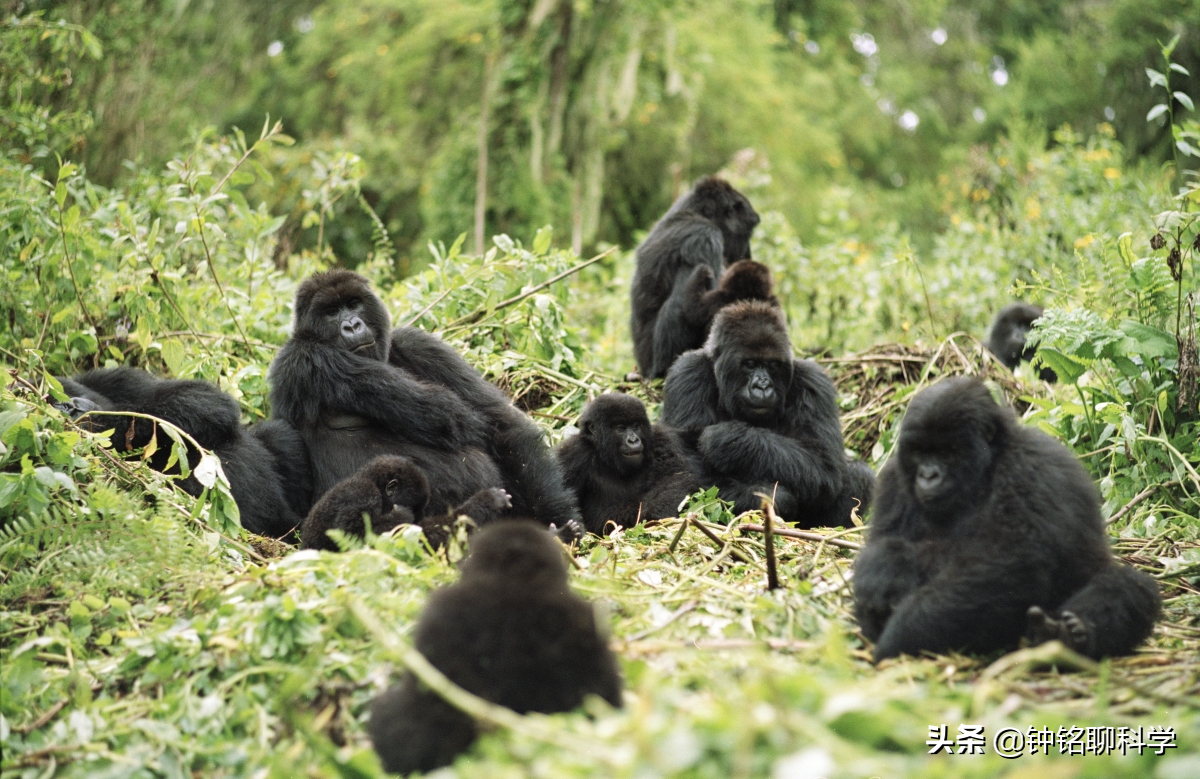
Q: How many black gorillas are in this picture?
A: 10